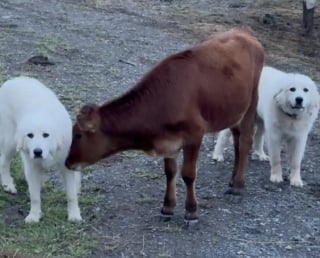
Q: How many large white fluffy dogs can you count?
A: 2